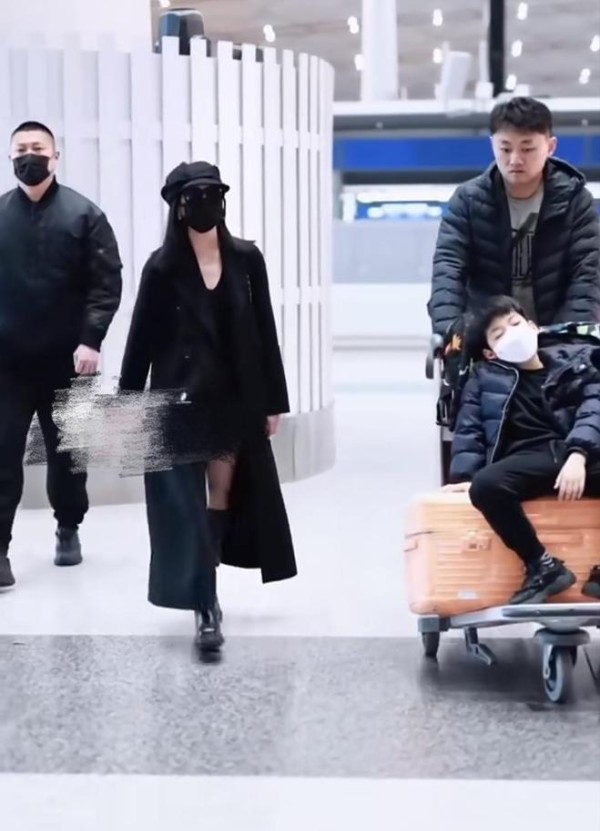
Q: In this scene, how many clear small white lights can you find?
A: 11